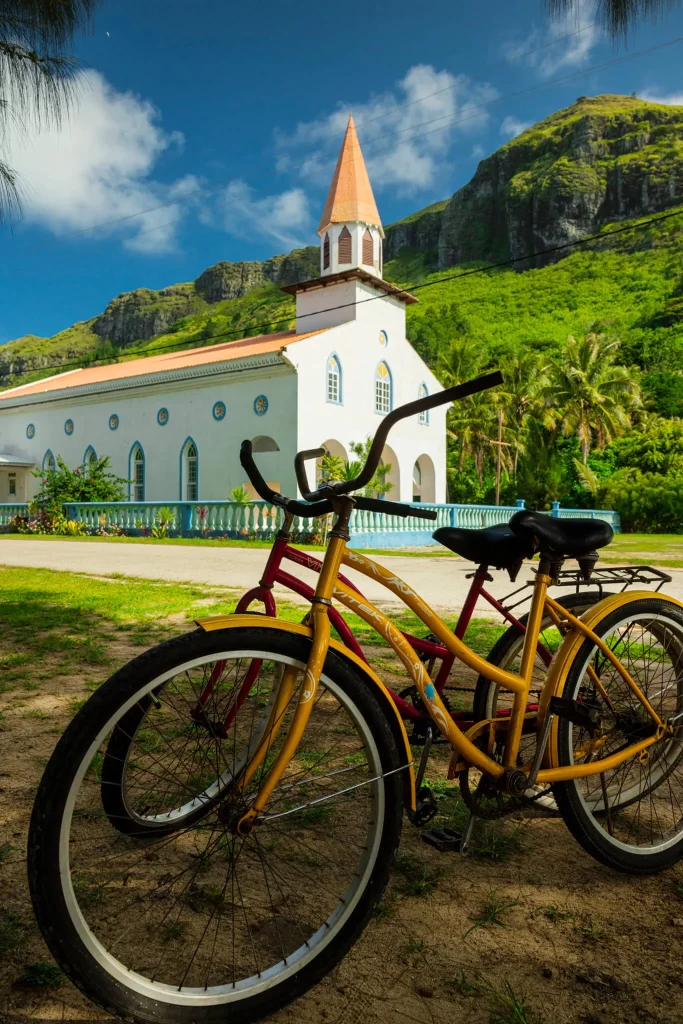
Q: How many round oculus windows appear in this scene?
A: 7